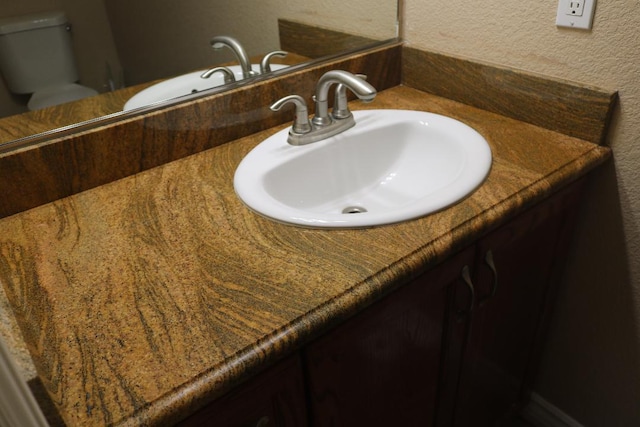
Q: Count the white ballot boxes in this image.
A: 0